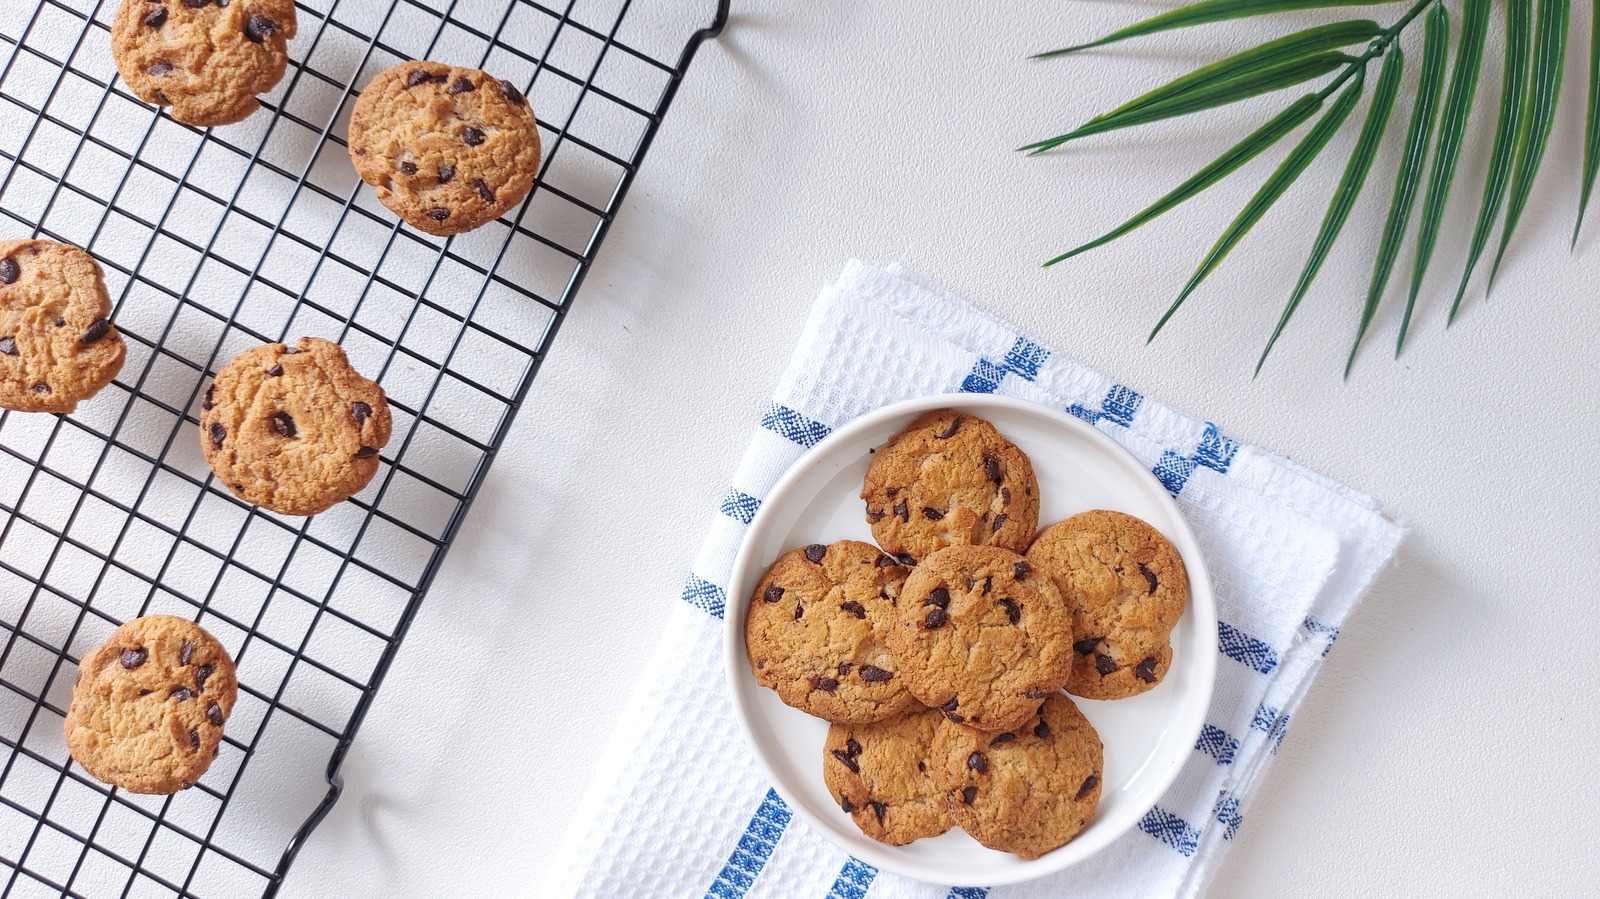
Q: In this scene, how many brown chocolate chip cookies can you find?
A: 11